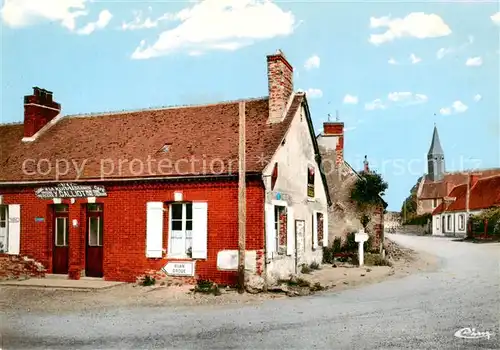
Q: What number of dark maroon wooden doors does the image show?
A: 2